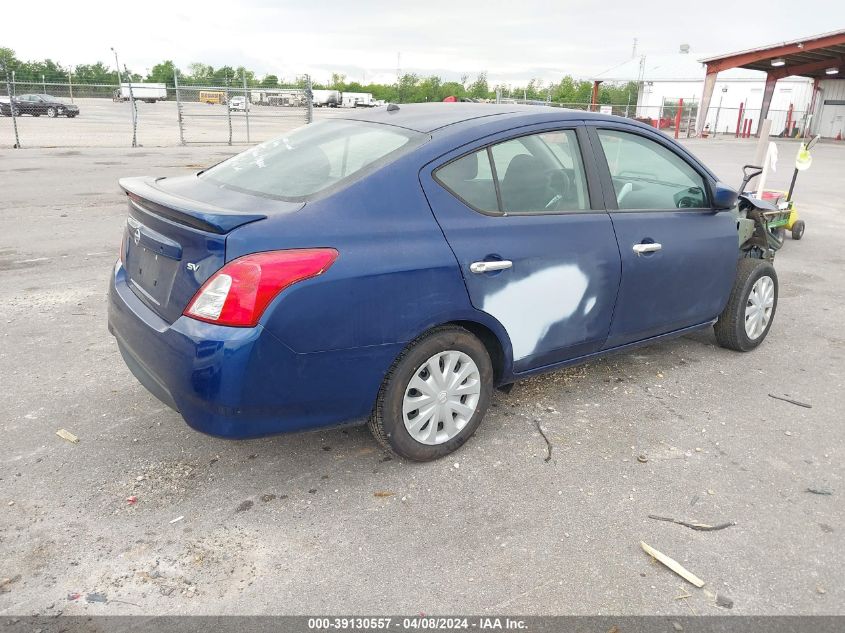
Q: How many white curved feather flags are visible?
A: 0